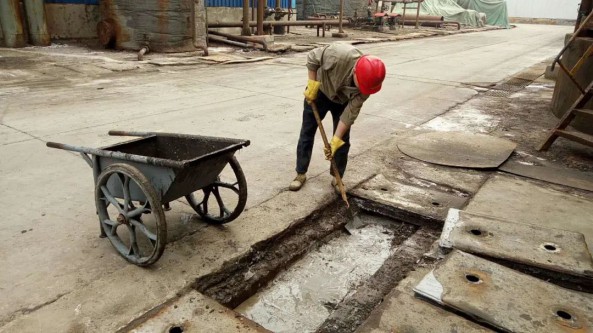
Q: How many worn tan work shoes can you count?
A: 2